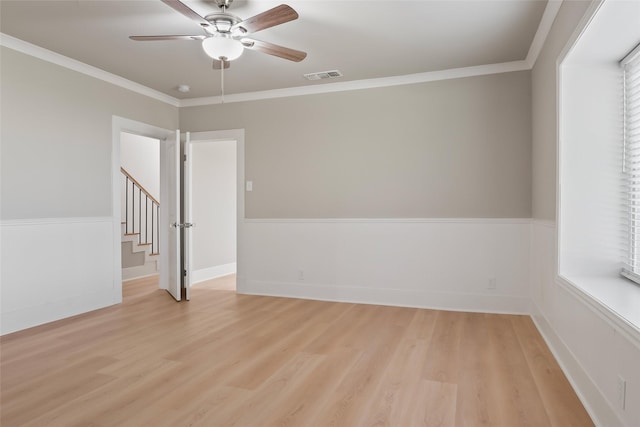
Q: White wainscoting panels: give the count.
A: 3